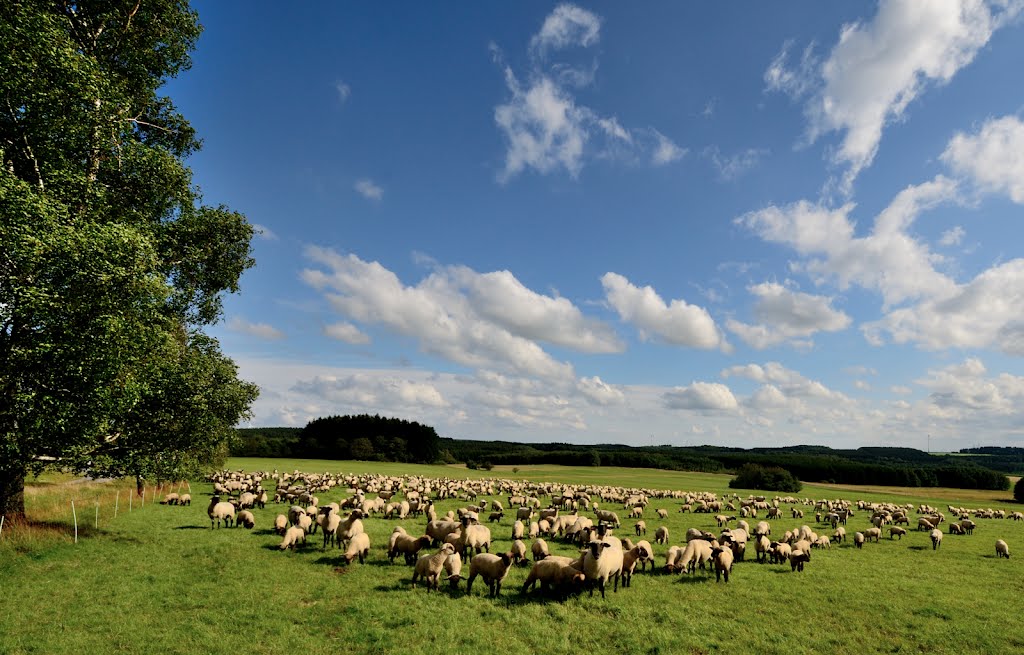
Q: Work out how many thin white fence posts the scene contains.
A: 11